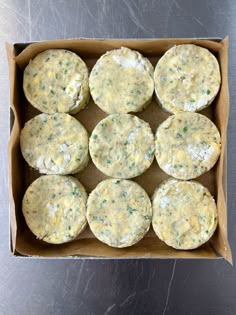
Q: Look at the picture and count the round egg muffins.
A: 9